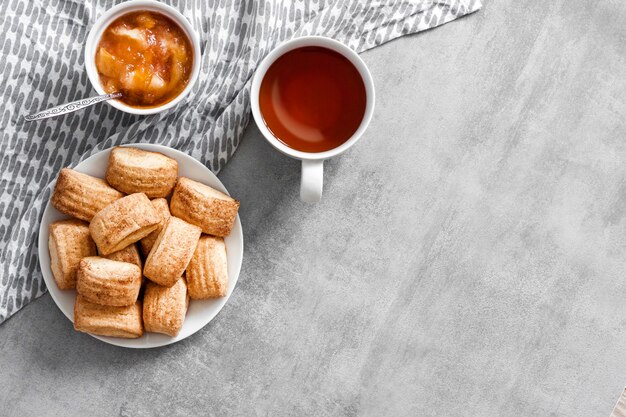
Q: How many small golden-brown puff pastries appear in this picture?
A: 12